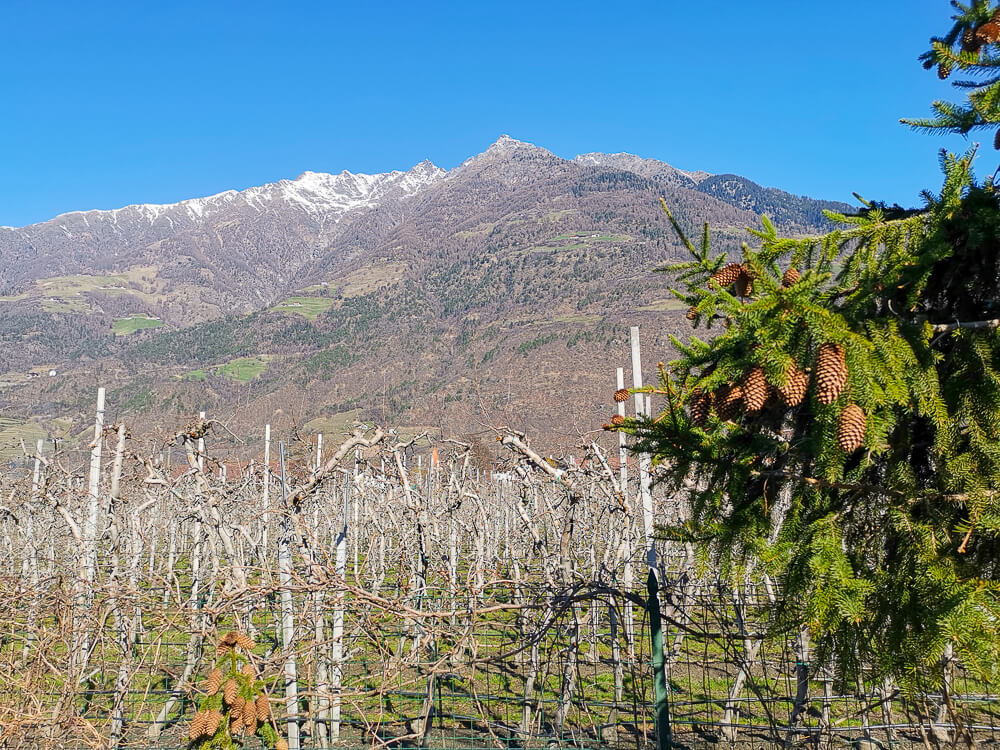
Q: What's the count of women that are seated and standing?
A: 0